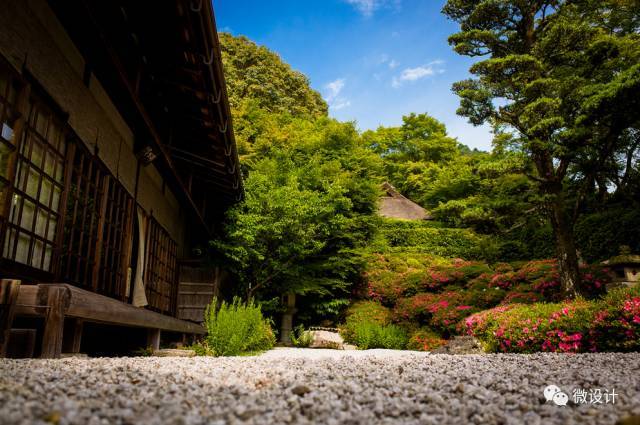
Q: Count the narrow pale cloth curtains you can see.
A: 1